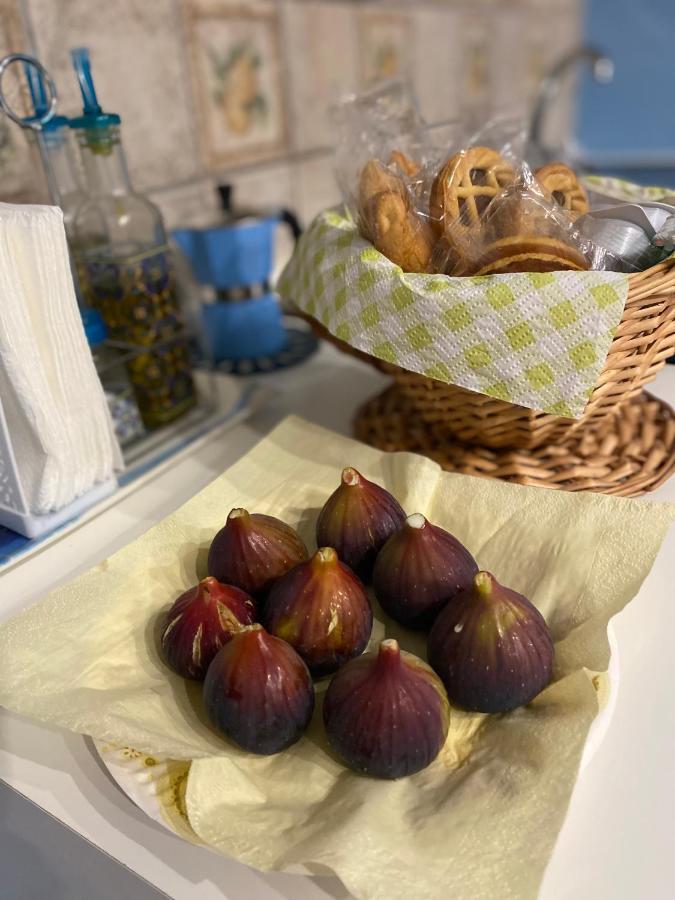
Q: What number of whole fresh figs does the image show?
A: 8